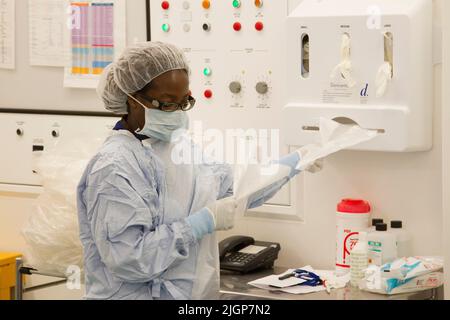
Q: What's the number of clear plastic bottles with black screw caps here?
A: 3